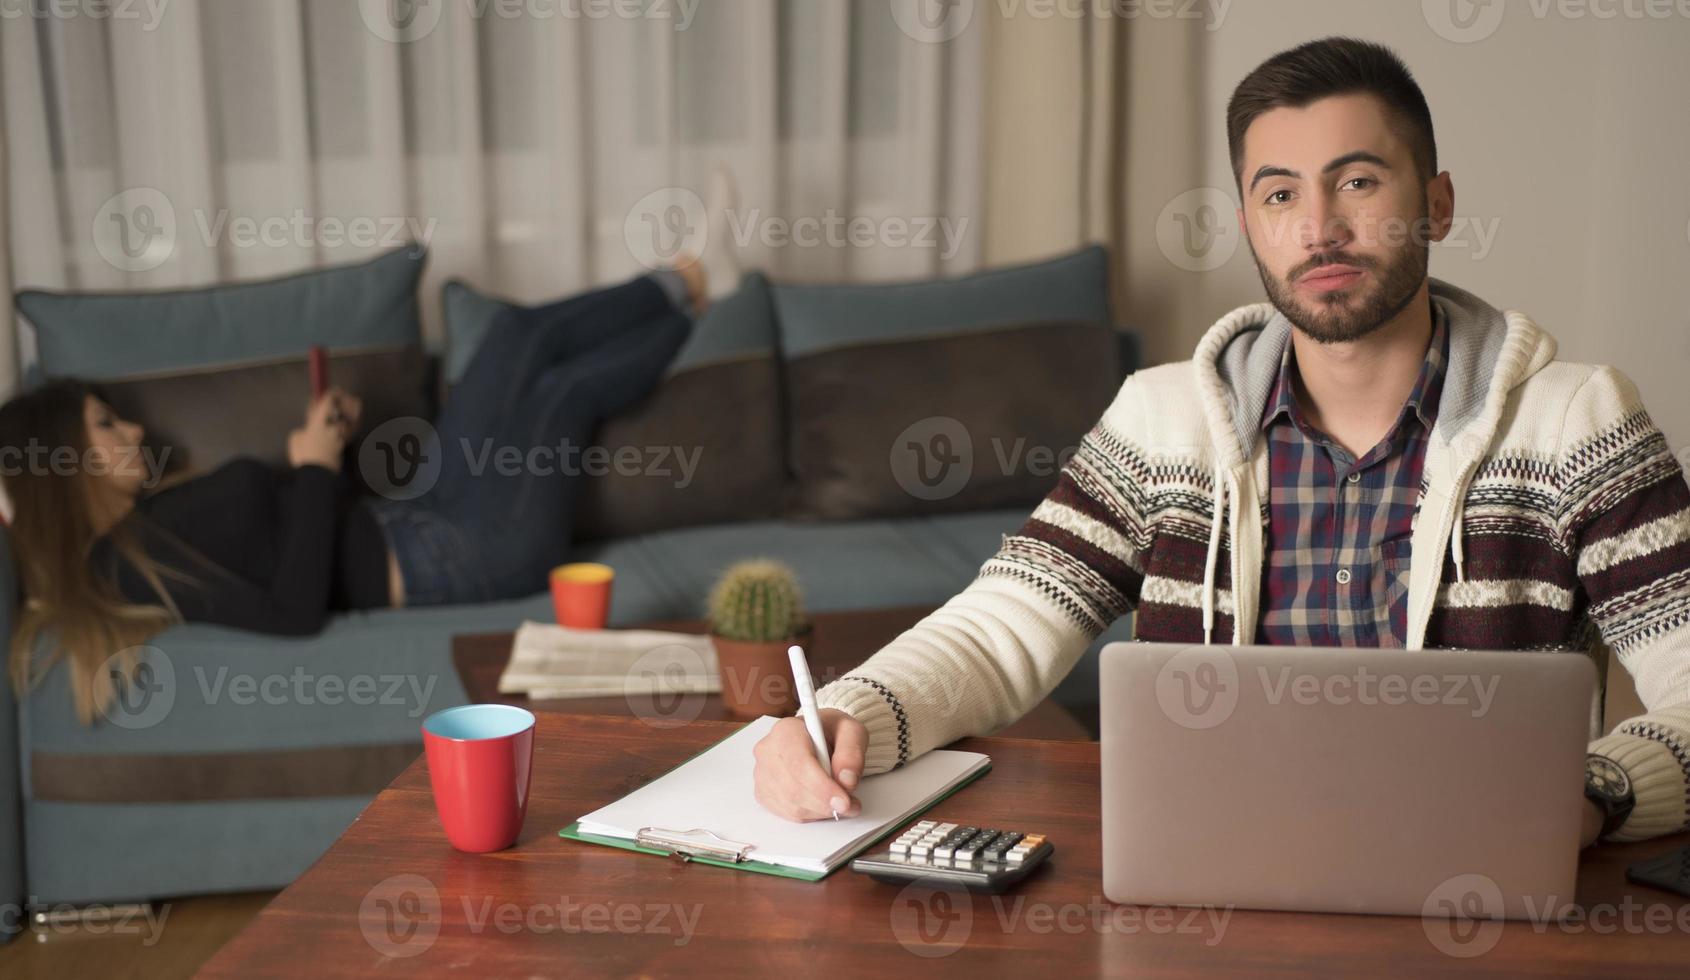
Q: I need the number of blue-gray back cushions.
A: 3